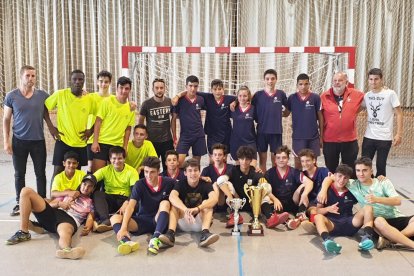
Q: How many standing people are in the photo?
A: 12